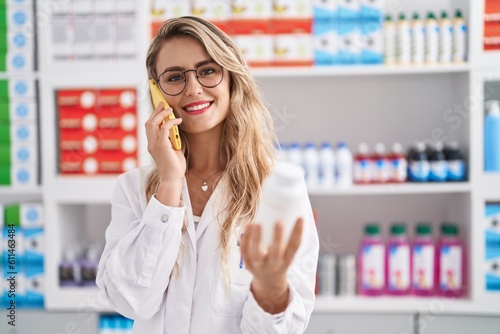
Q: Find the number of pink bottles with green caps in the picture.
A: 4